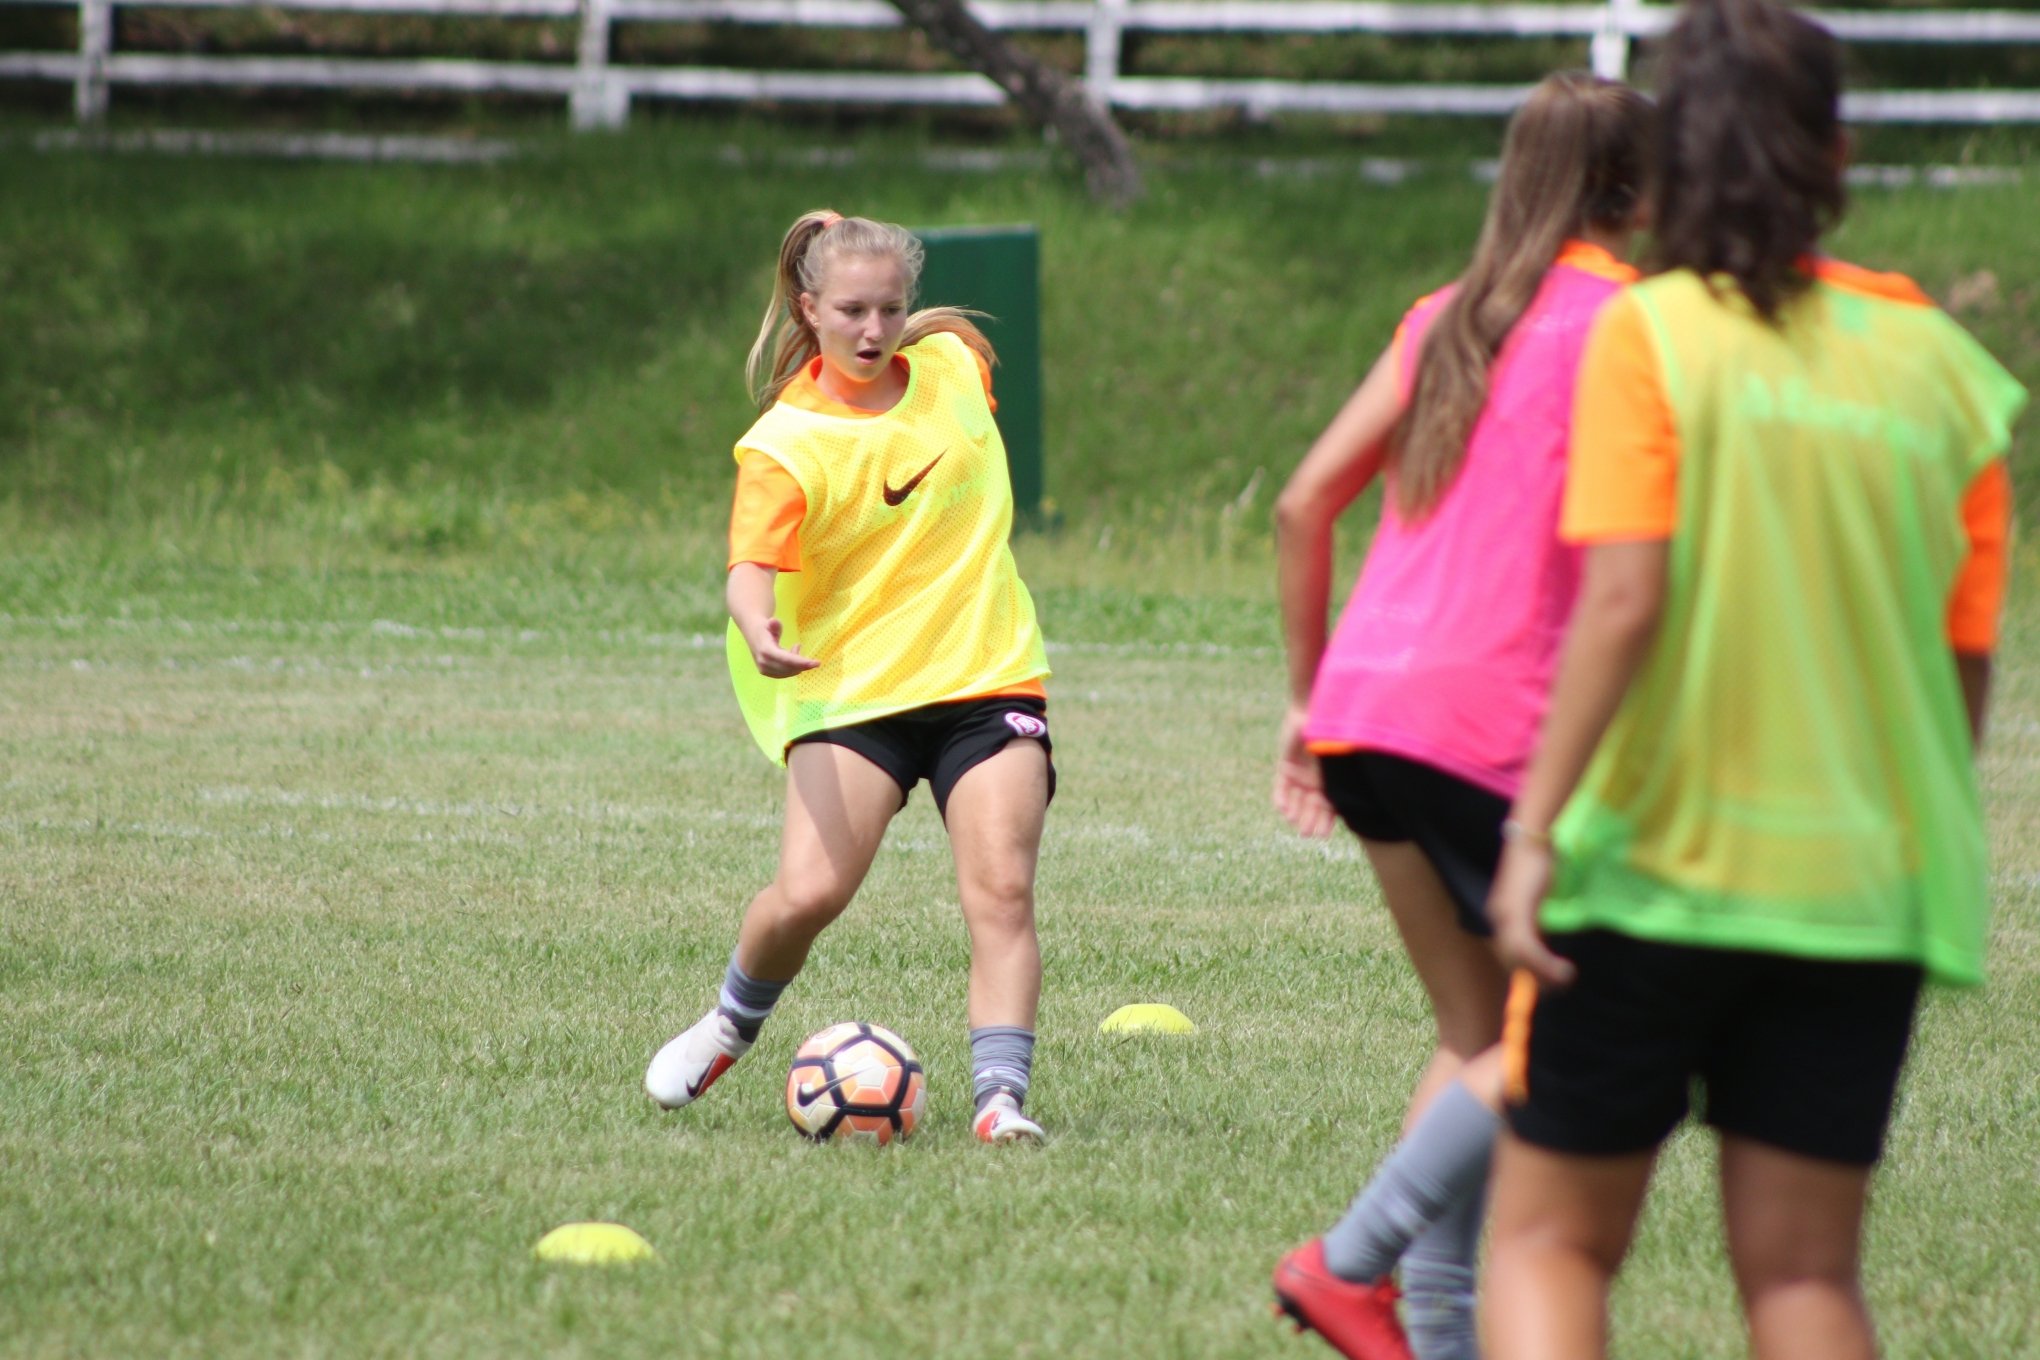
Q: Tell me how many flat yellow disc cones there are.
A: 2